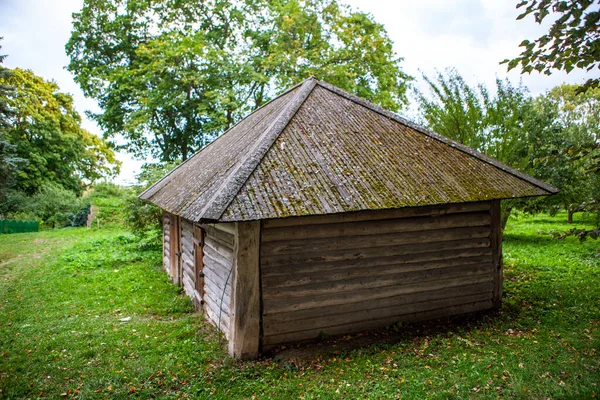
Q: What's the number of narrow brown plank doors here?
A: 2